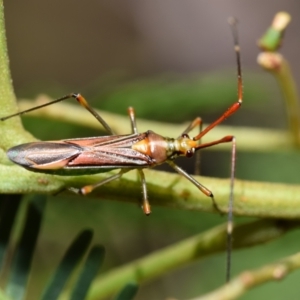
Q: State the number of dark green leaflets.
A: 5